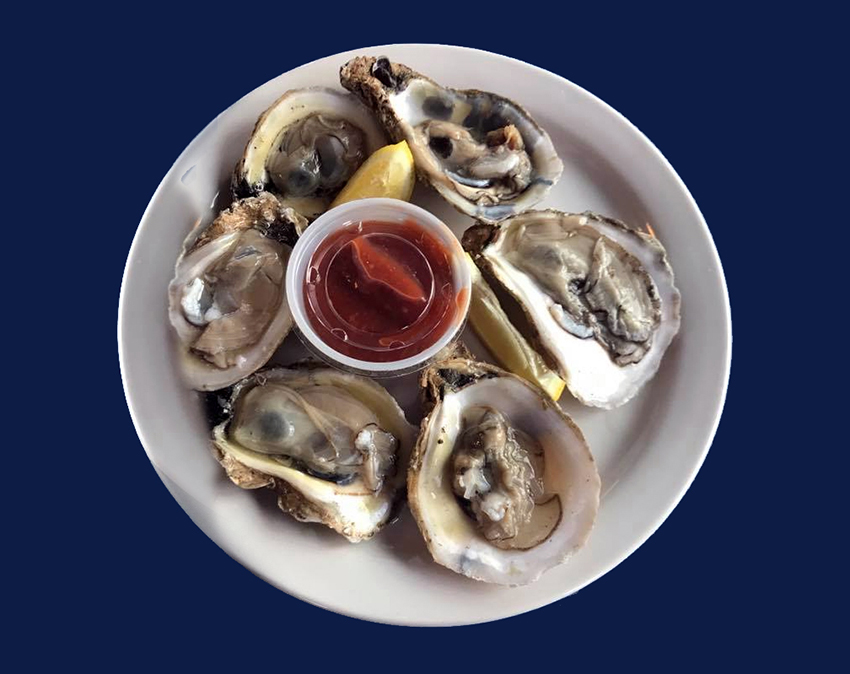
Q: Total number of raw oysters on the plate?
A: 6